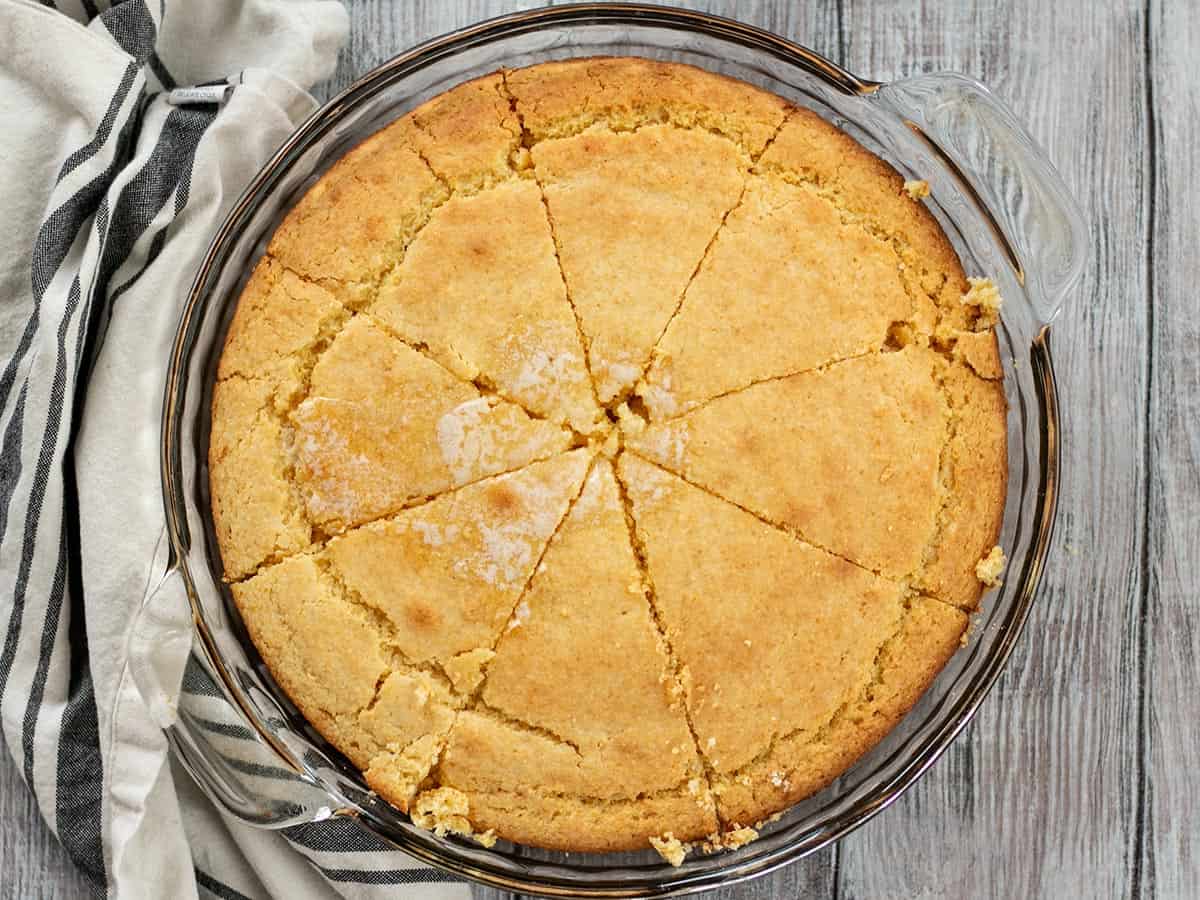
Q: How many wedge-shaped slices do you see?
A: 8